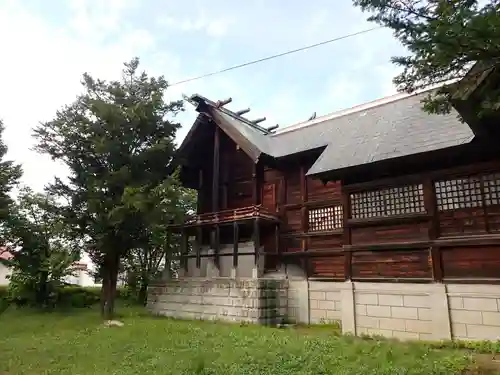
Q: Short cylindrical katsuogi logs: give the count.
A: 4